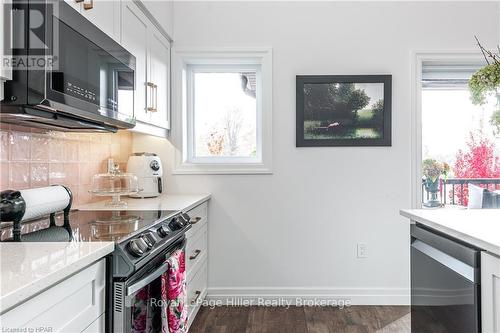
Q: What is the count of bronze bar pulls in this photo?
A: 7